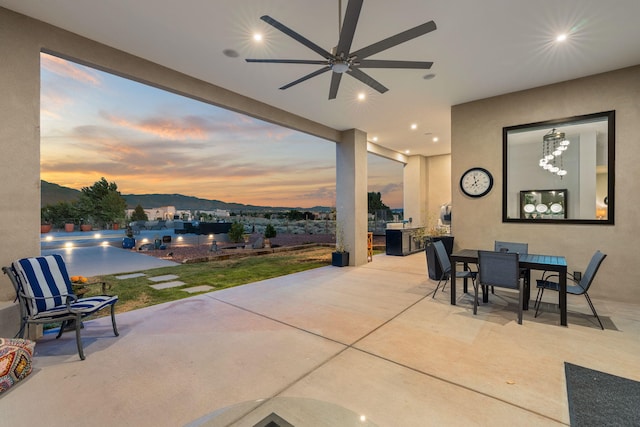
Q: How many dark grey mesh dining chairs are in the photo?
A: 4